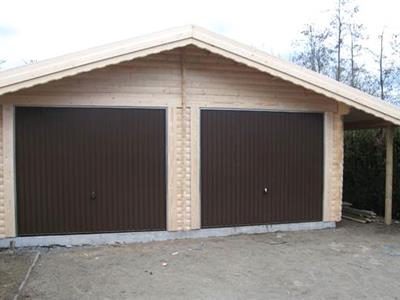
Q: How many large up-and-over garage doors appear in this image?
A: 2